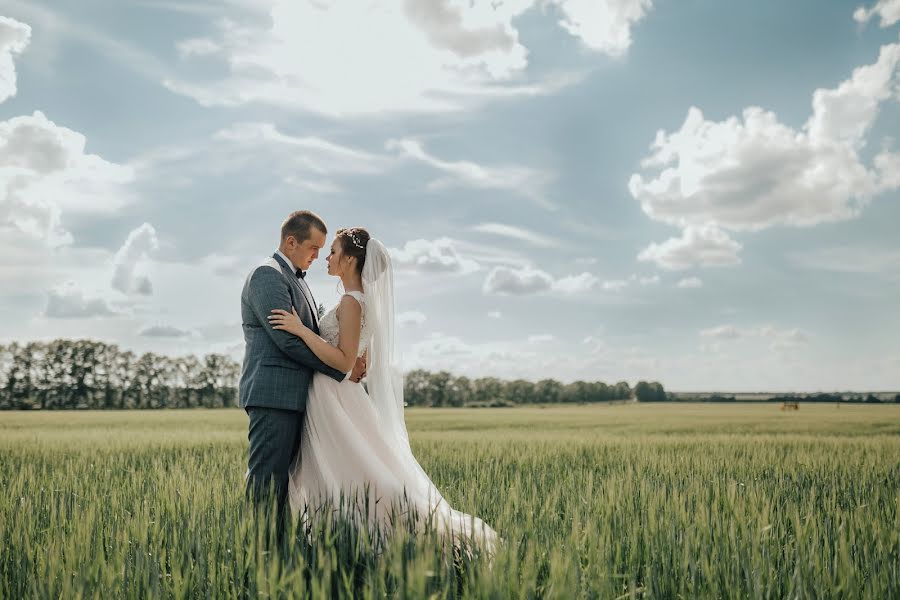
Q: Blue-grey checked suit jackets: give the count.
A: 1